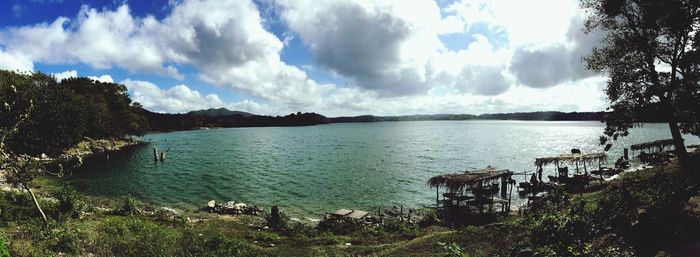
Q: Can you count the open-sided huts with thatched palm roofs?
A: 3